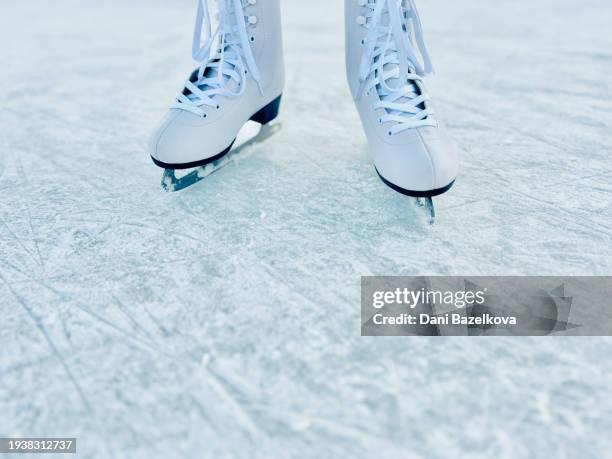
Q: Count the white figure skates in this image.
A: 2